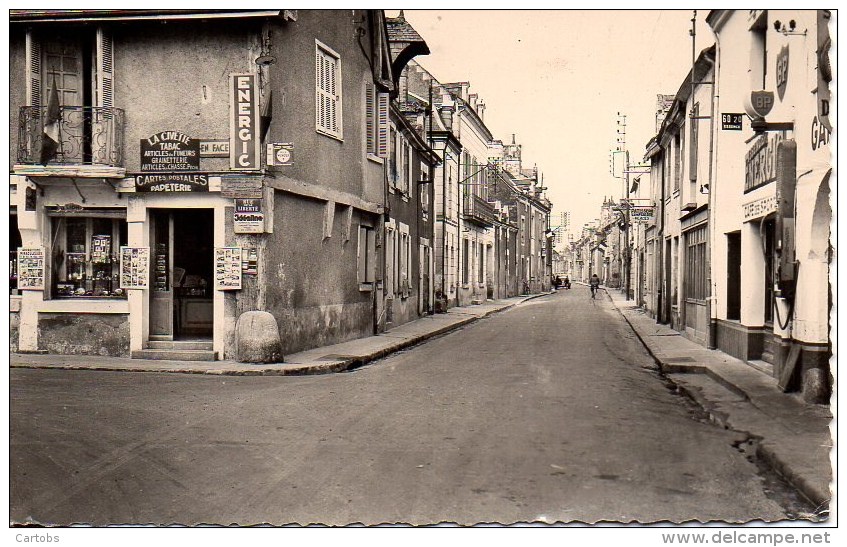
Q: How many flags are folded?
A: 1